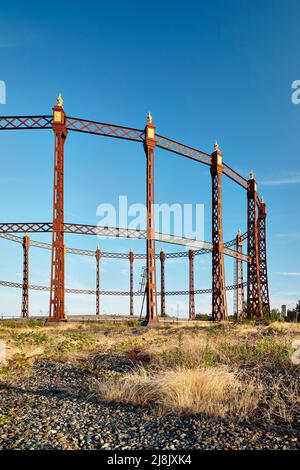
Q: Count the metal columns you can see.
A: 11